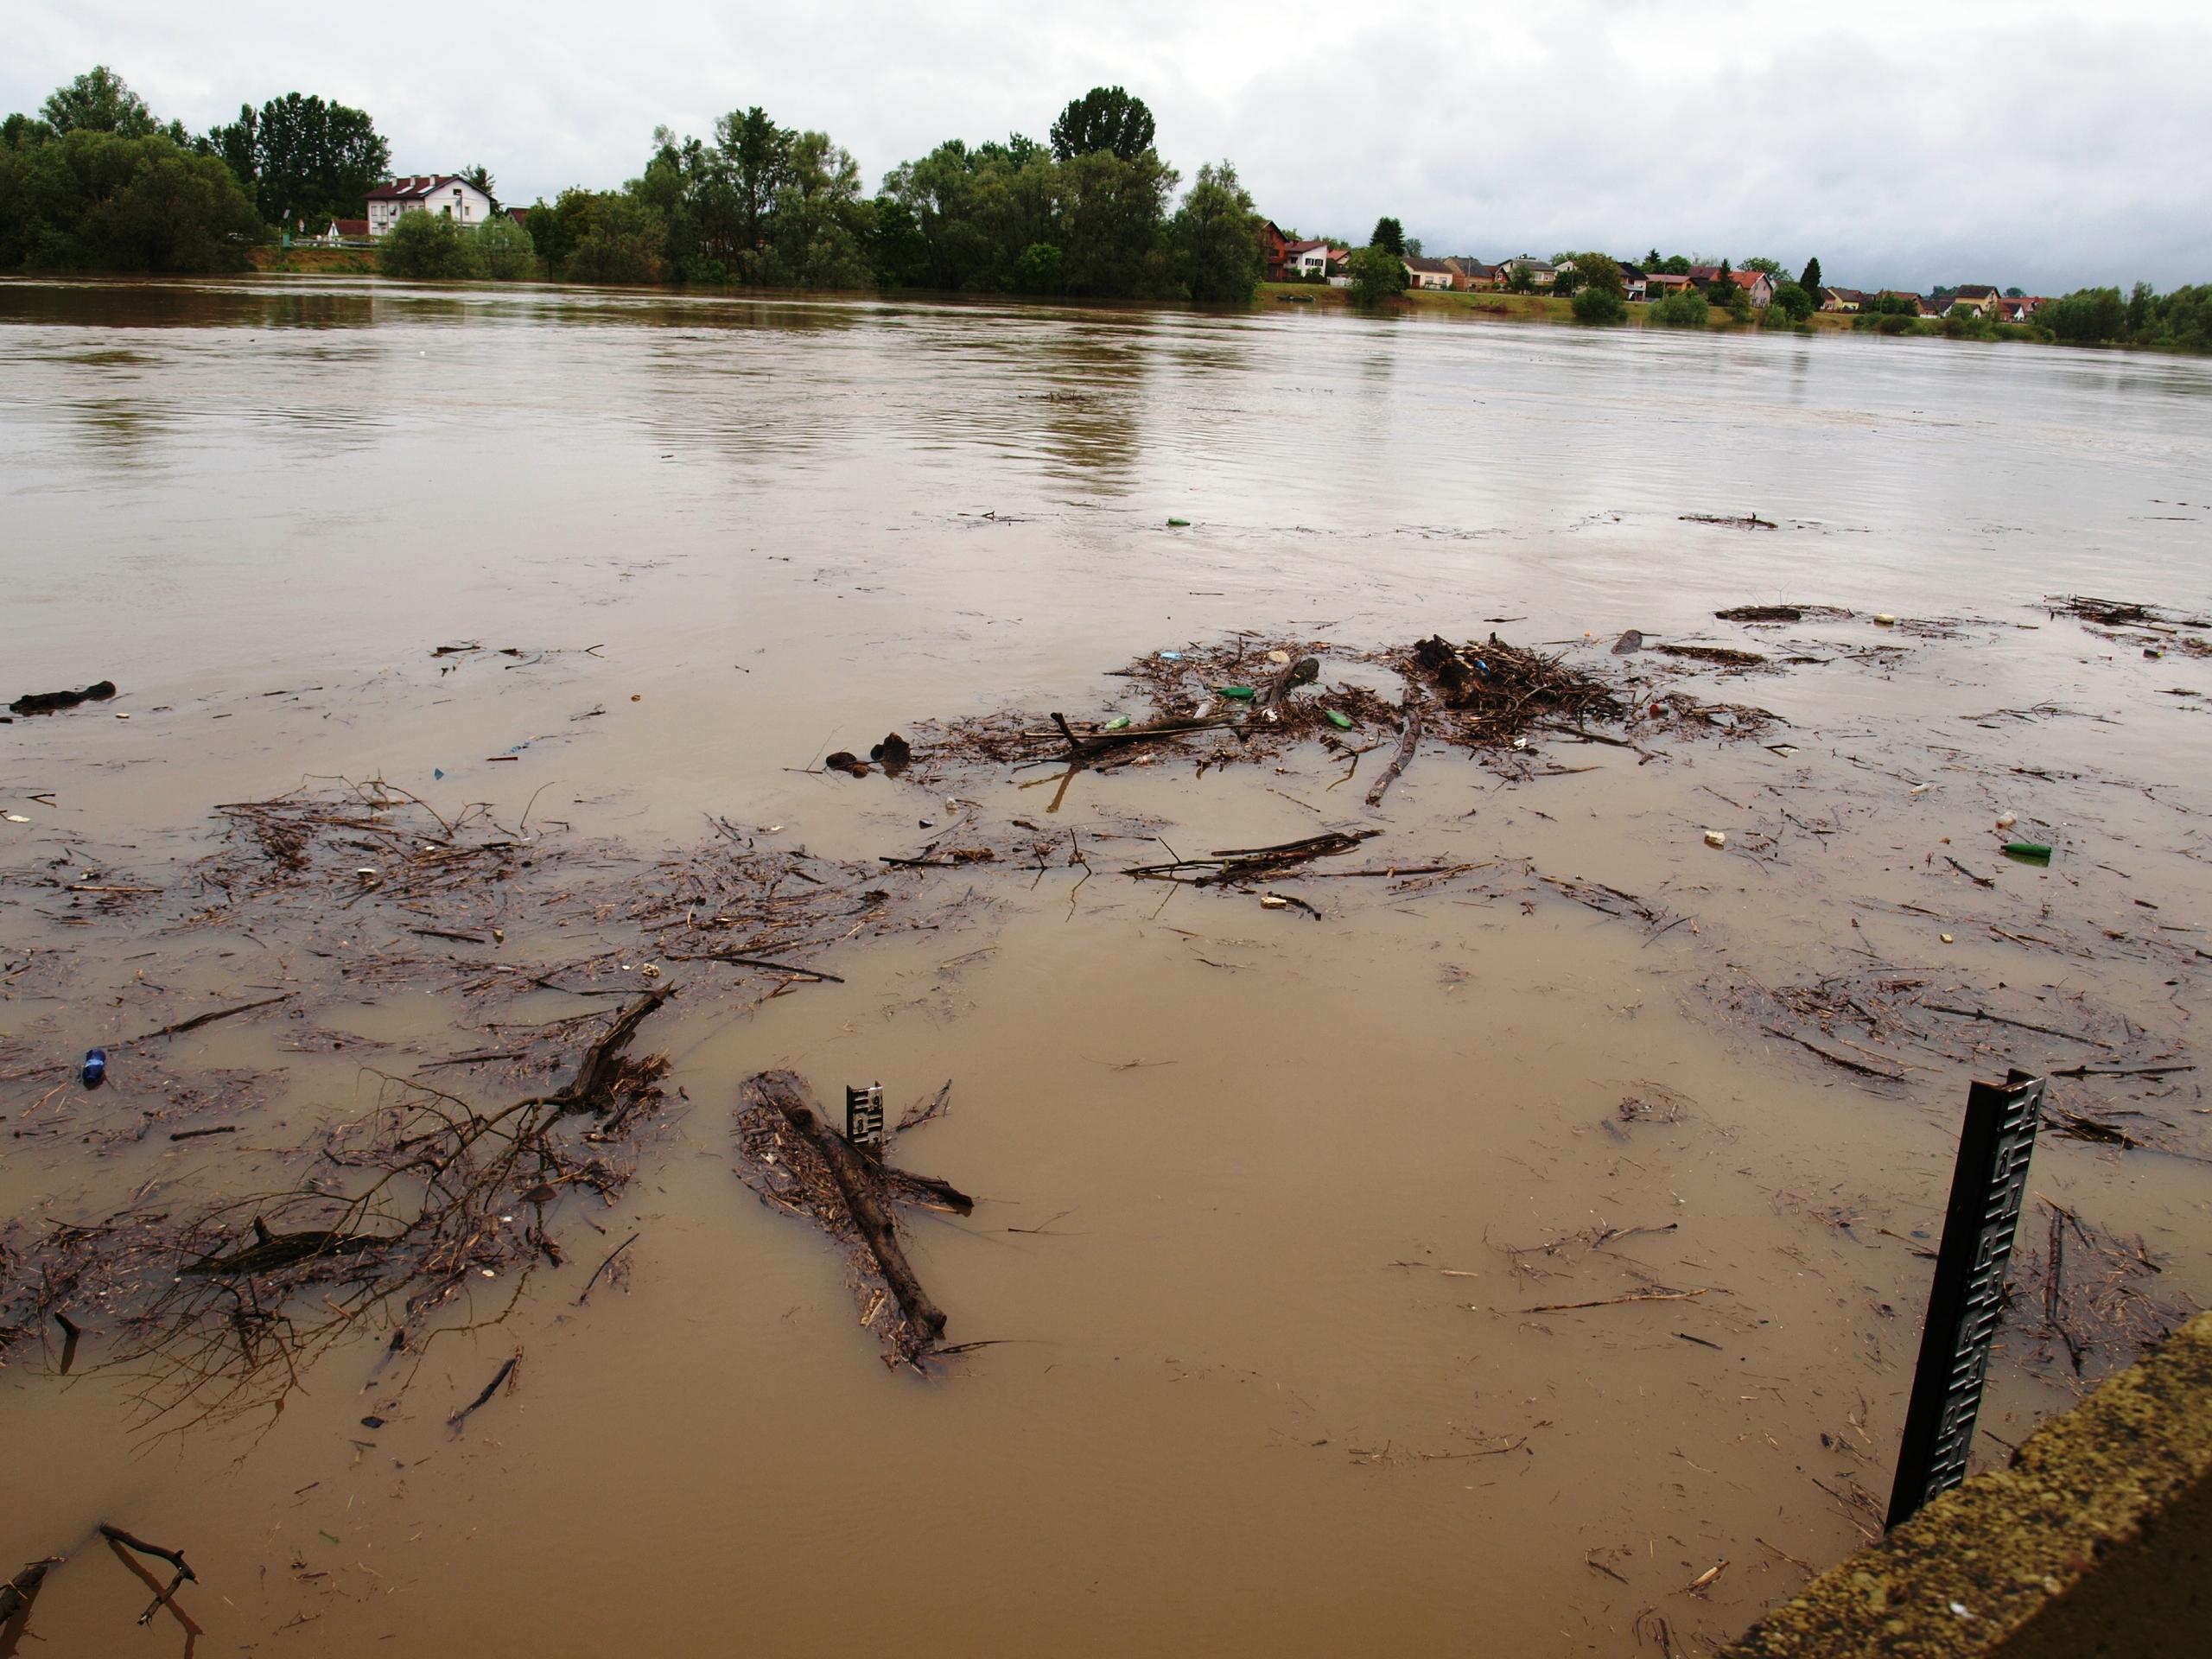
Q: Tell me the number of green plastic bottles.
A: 5